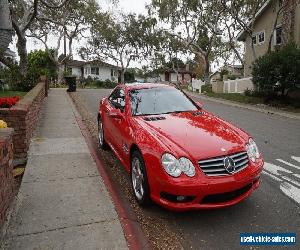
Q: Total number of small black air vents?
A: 2